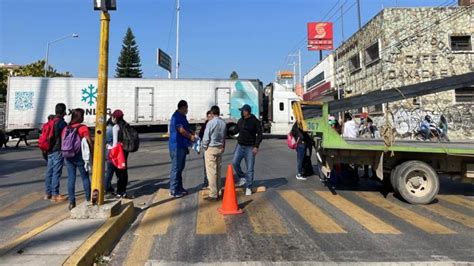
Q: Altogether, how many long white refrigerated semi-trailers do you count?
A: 1